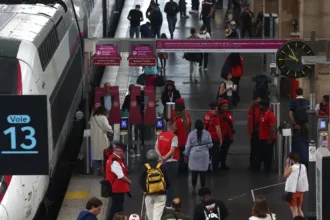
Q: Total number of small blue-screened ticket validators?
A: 3